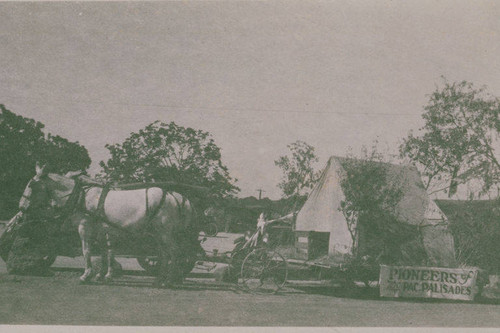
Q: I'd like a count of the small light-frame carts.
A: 1